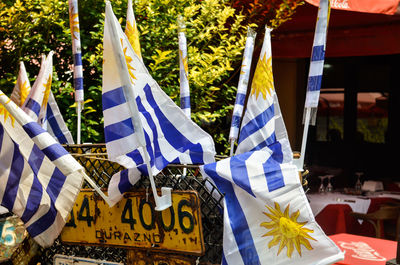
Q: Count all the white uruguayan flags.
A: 11